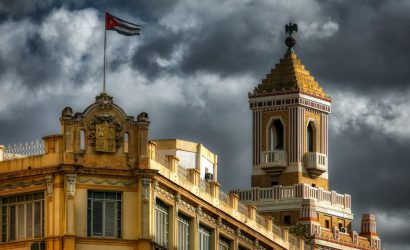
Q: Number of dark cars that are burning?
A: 0